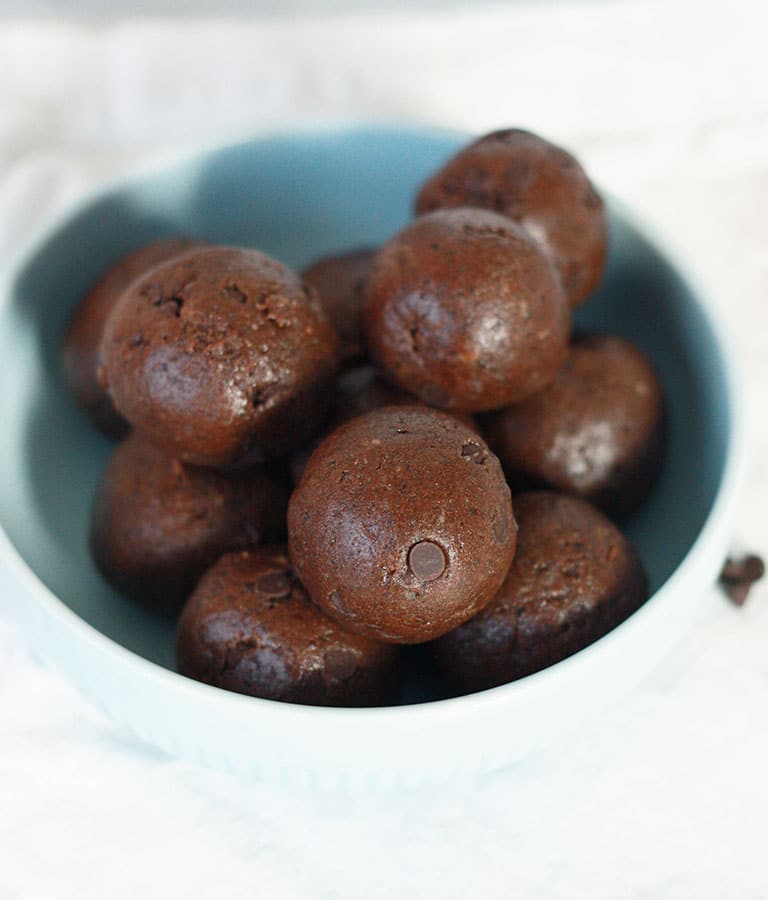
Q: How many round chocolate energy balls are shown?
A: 11